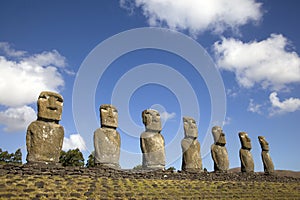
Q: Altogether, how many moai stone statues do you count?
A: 7